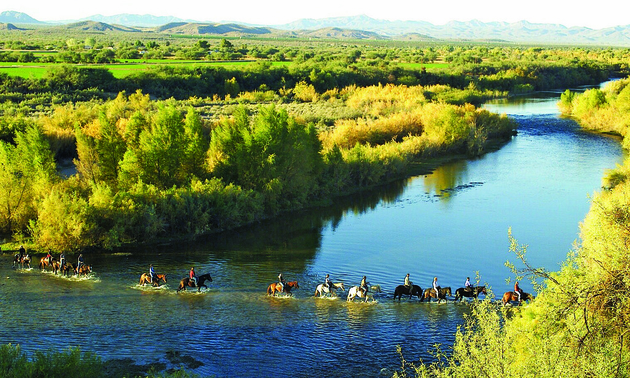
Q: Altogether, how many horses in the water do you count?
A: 13